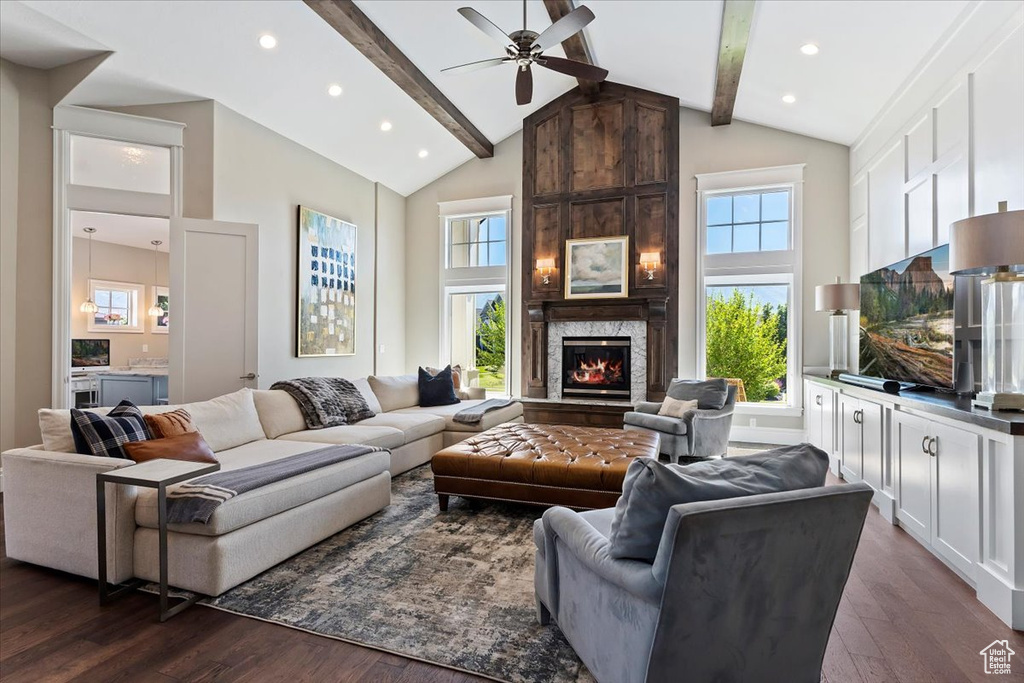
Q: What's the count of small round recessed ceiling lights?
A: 6